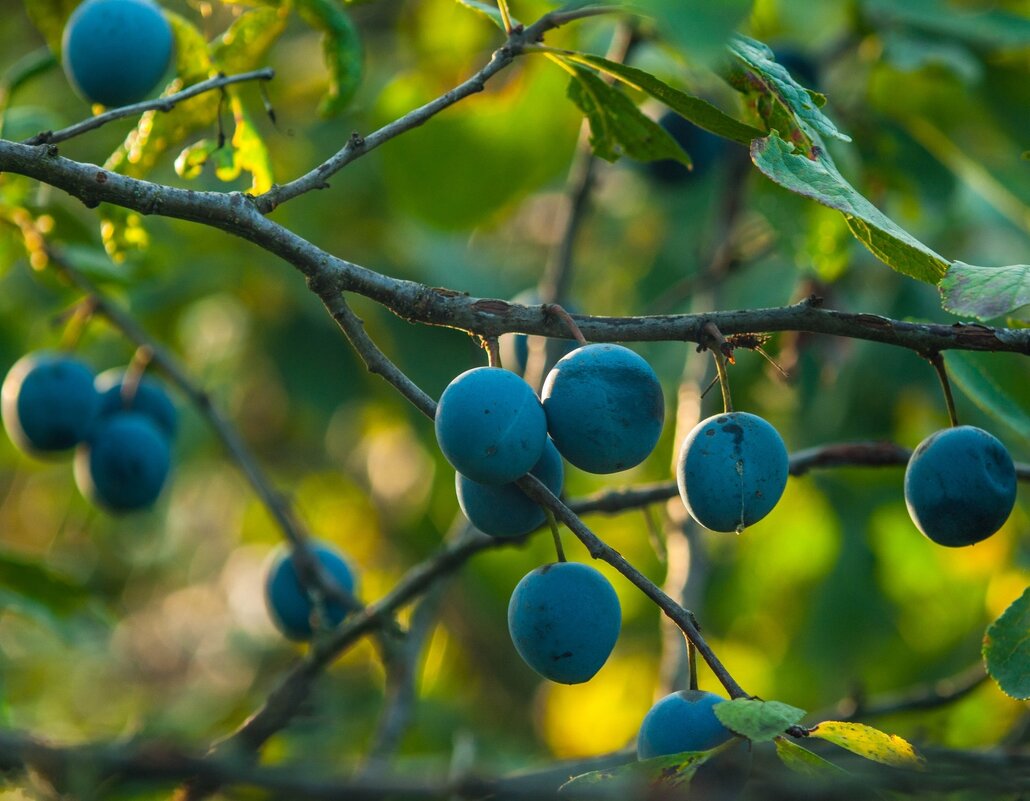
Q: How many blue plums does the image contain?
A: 12